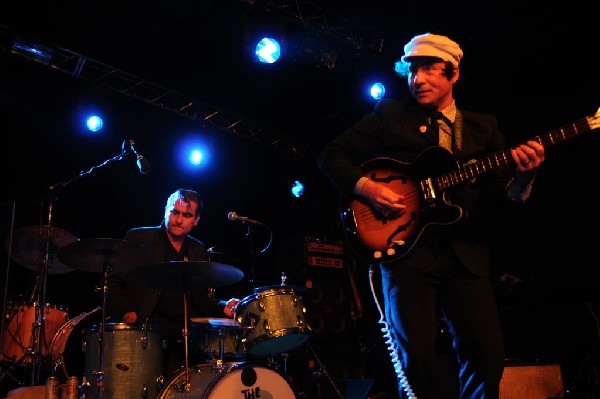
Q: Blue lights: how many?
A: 5